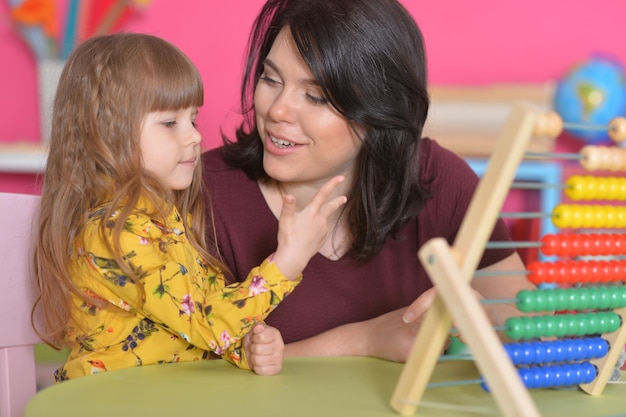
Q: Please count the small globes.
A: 1